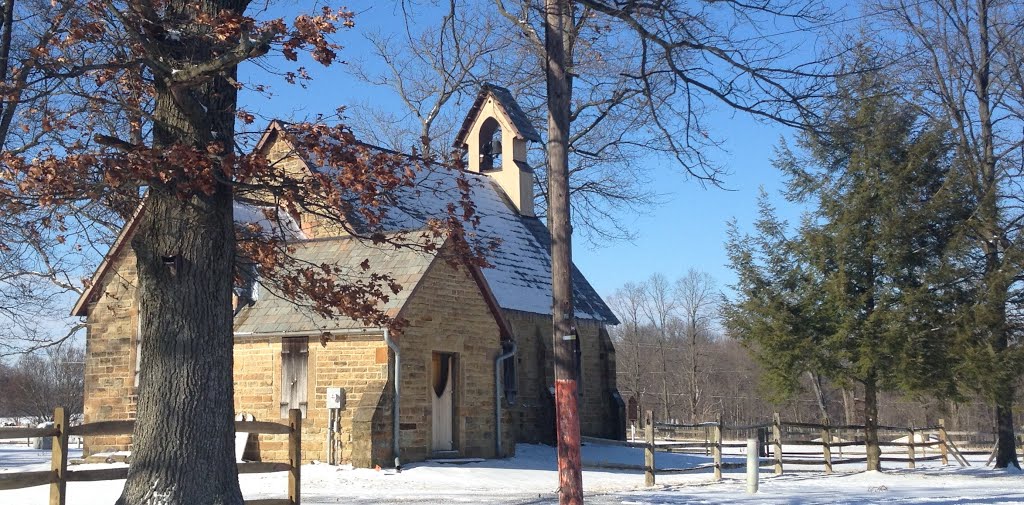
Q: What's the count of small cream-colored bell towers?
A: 1